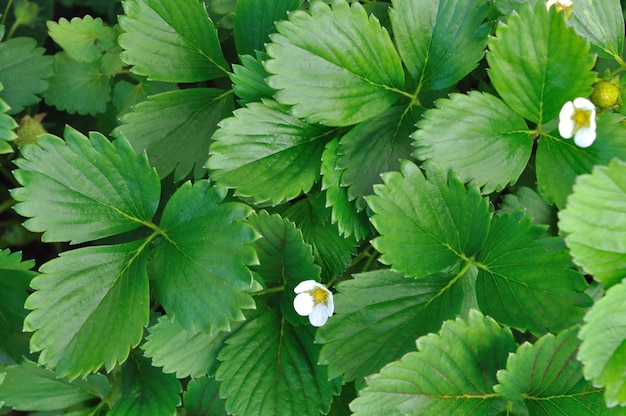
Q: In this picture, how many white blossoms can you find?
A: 3